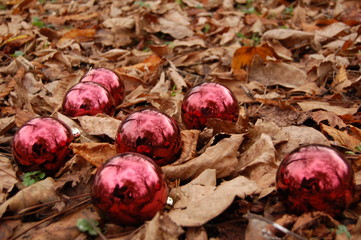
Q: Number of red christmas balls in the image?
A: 7